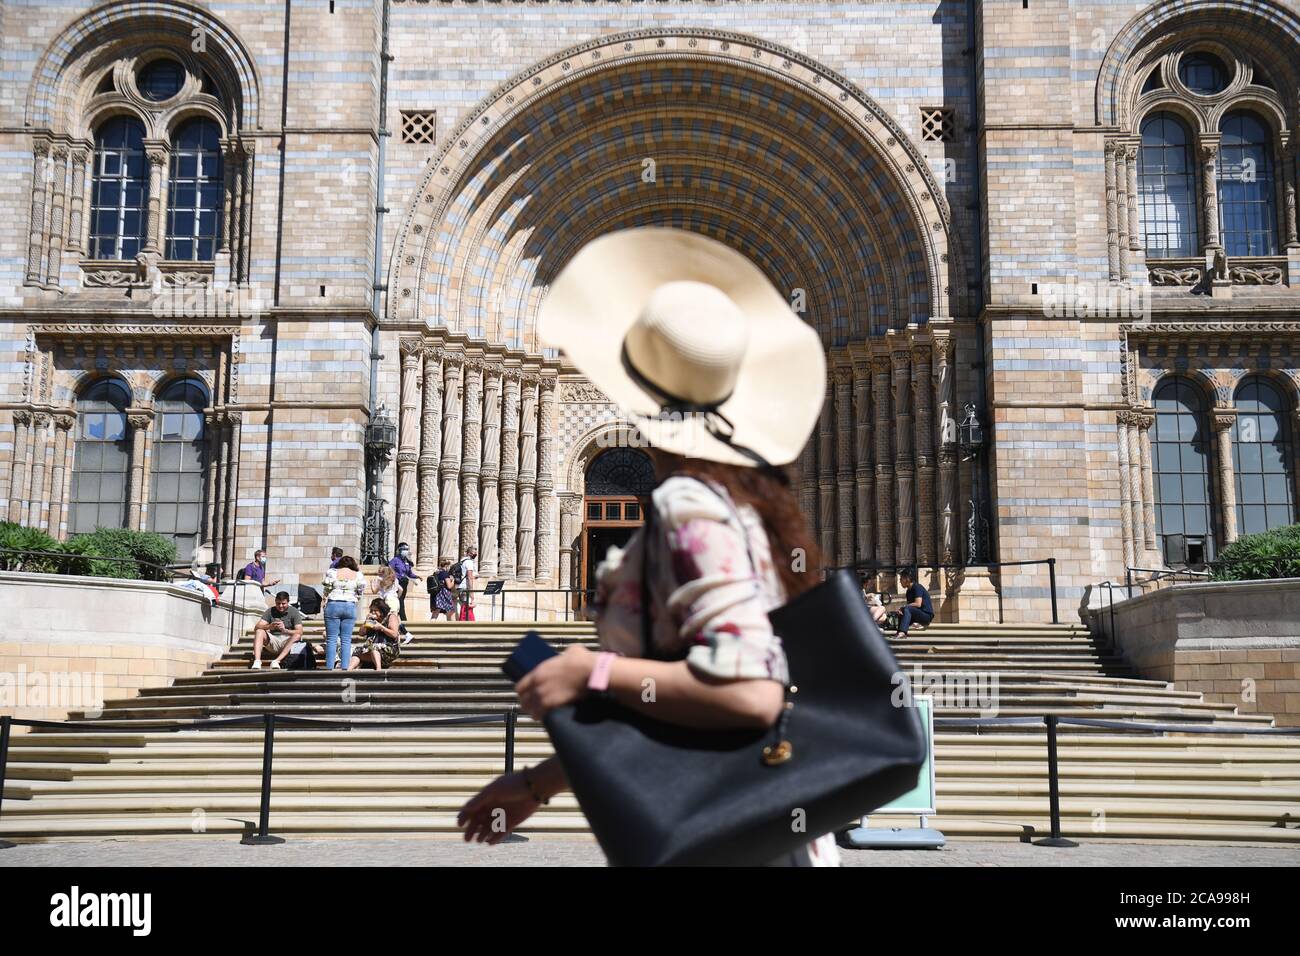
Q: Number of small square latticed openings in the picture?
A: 2